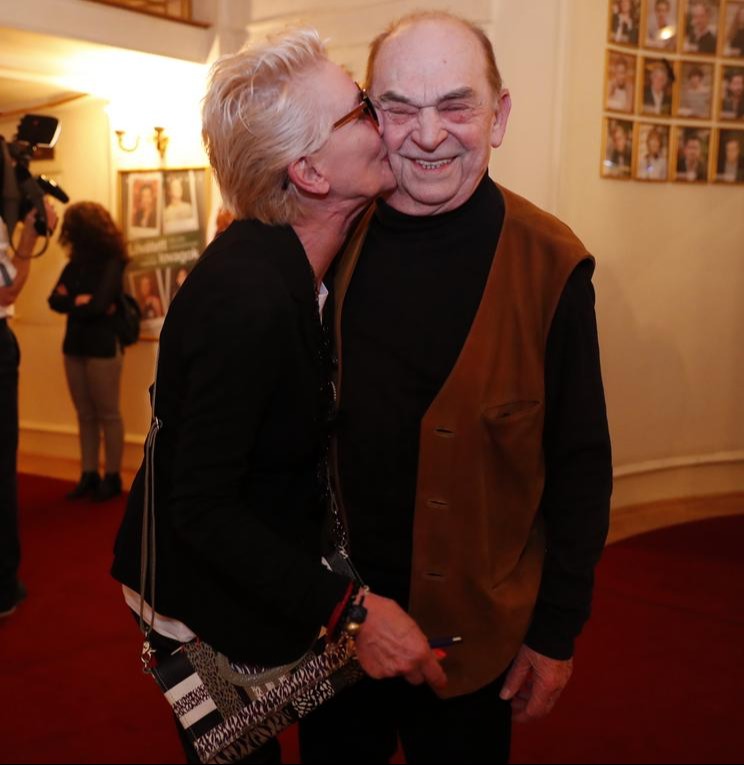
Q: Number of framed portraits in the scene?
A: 12